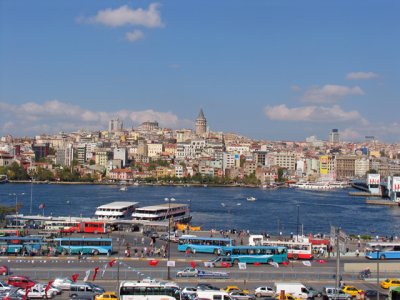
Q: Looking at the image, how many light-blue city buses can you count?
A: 5